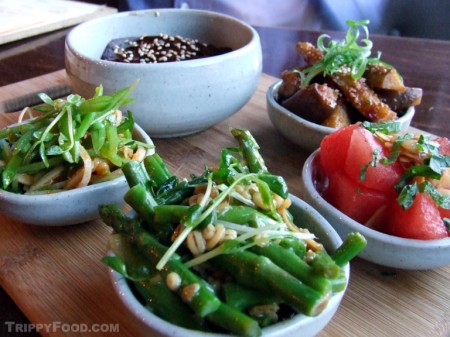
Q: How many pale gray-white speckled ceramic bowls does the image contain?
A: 5